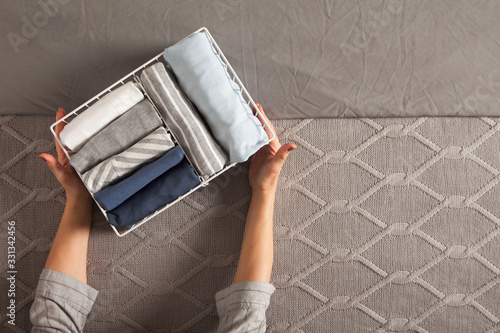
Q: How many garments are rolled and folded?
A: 7